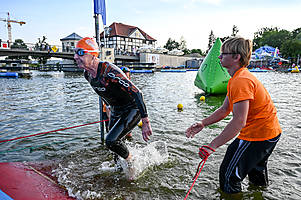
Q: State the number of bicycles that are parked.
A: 0